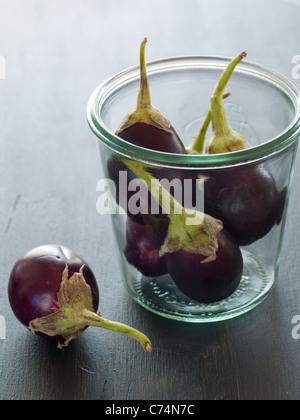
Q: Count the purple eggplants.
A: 6